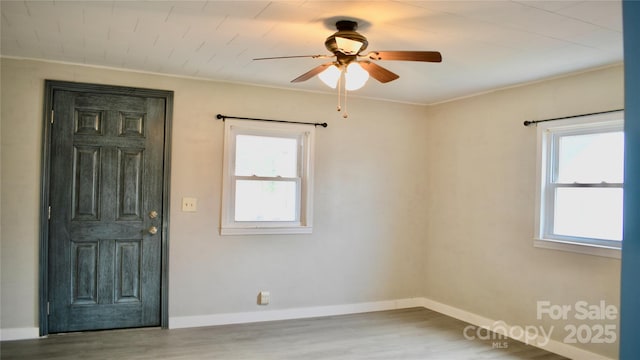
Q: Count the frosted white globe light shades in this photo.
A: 2